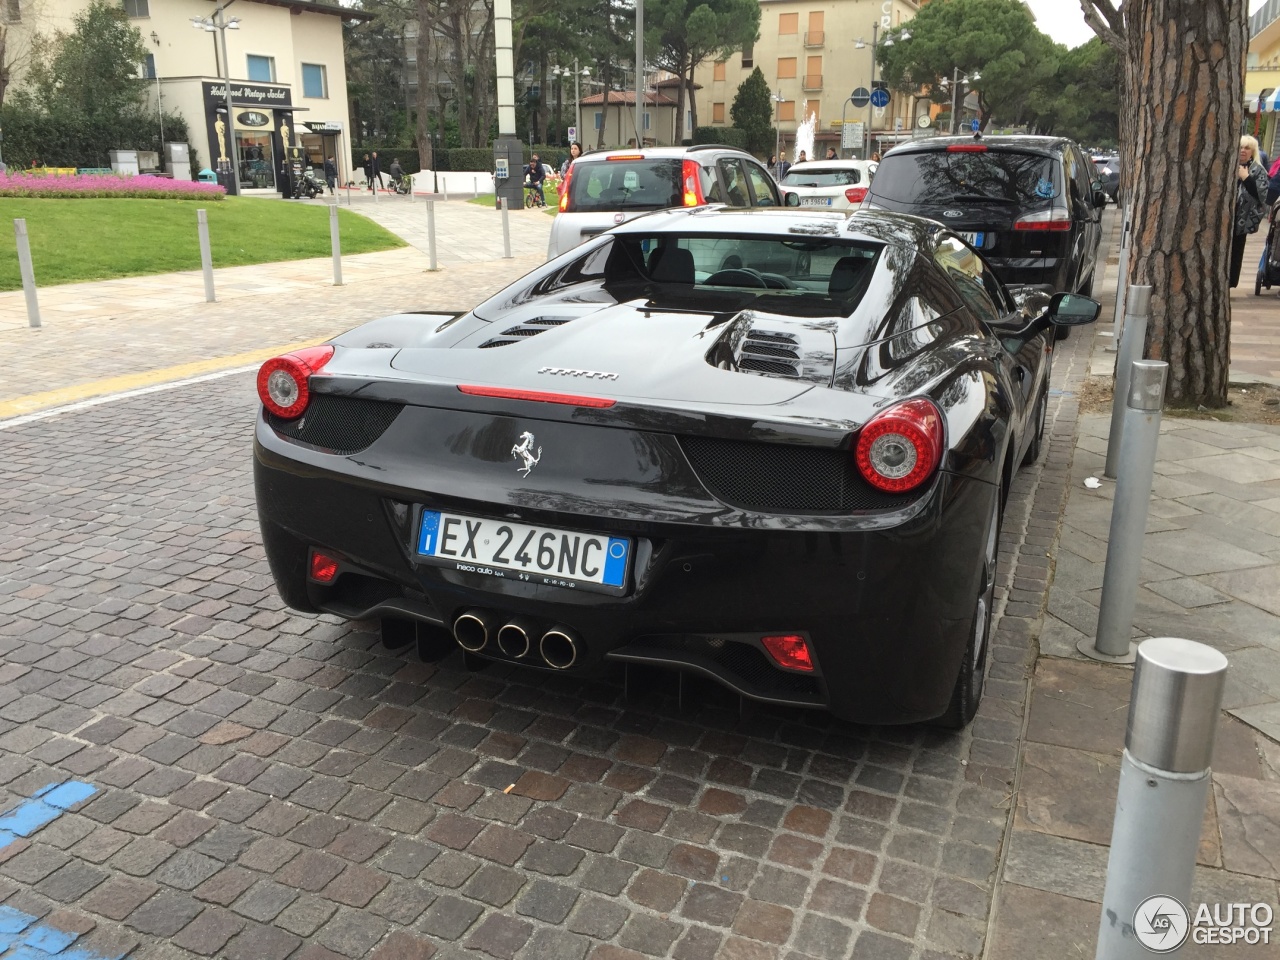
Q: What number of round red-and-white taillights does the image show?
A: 2